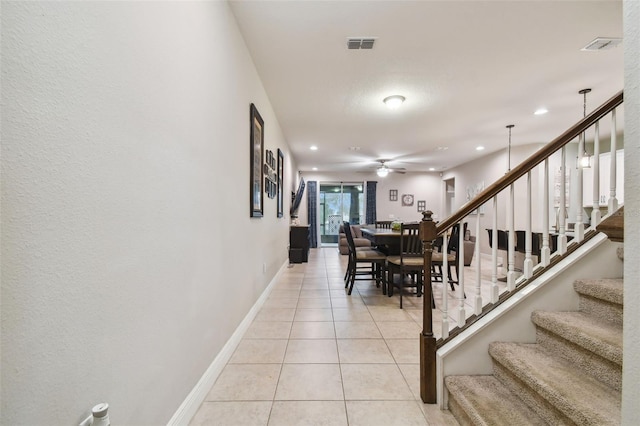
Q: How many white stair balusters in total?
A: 11